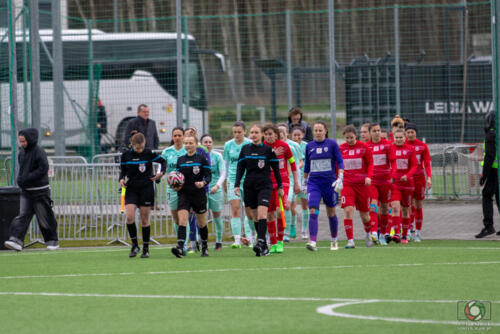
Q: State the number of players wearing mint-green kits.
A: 5